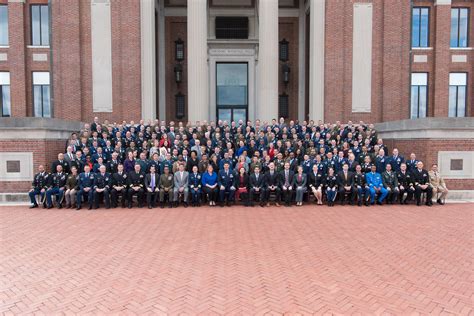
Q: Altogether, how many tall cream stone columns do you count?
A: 4